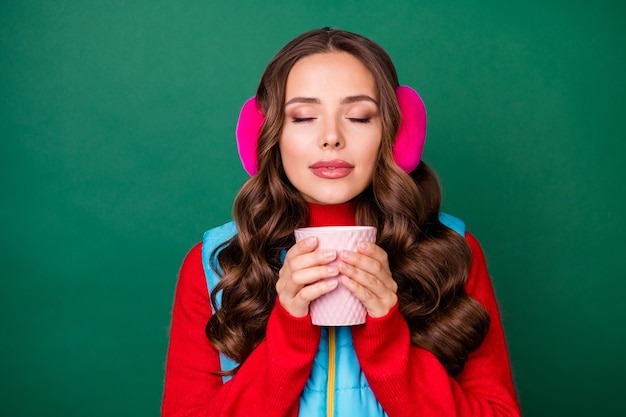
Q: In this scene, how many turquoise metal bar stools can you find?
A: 0